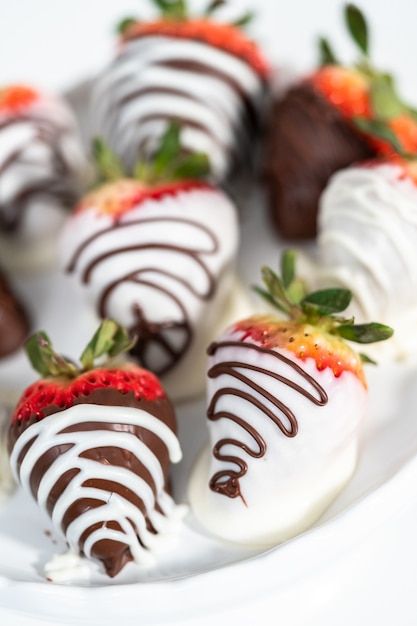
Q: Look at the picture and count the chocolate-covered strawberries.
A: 8